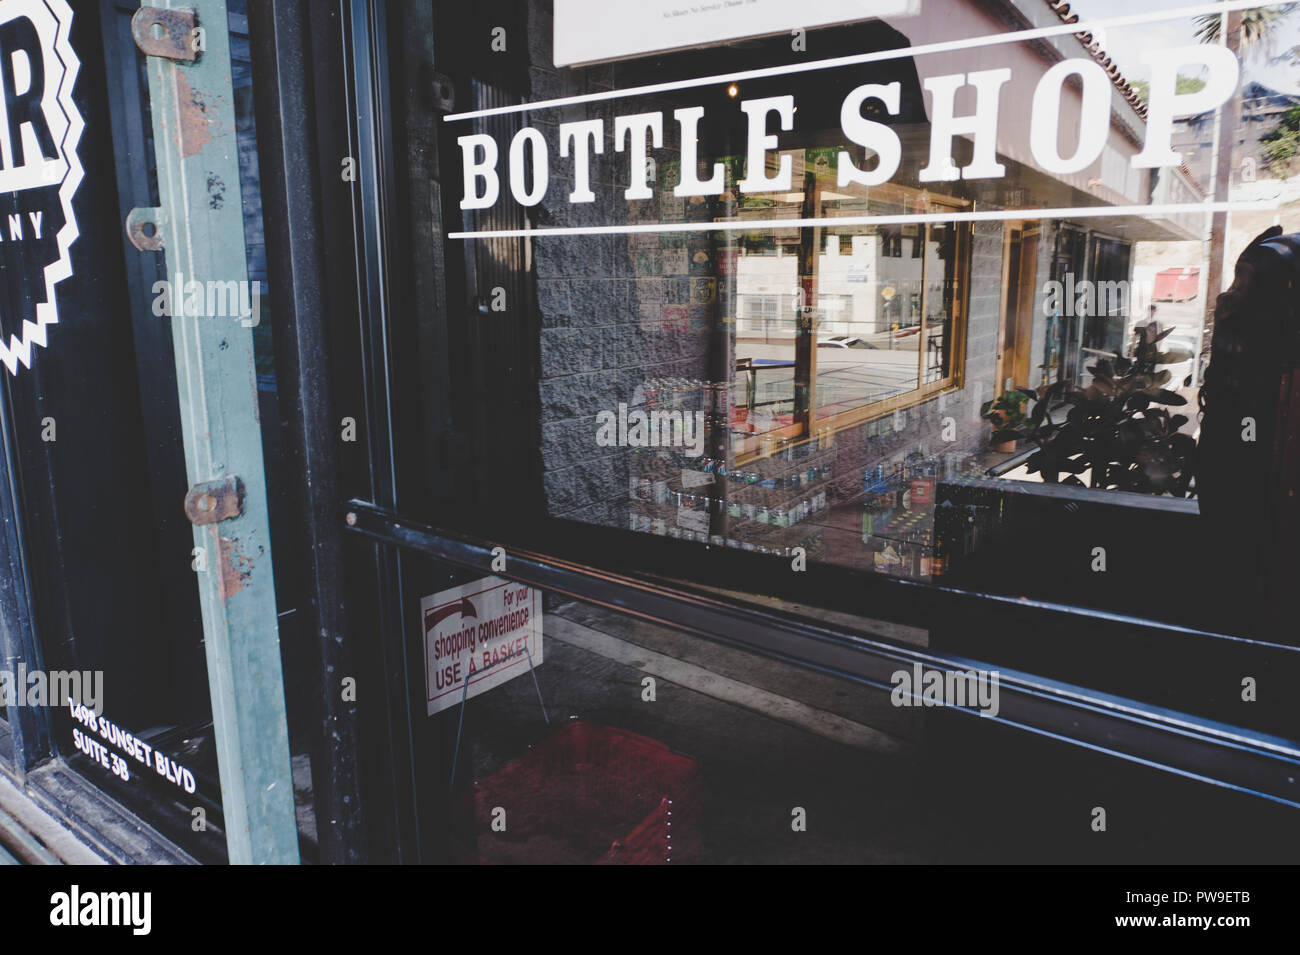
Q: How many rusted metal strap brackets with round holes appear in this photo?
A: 3